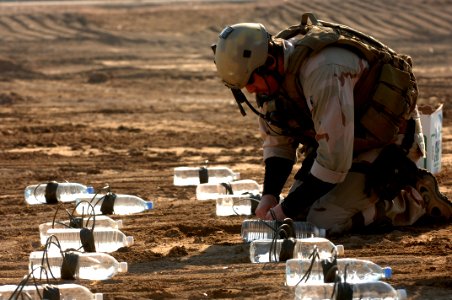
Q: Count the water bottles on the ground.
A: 13